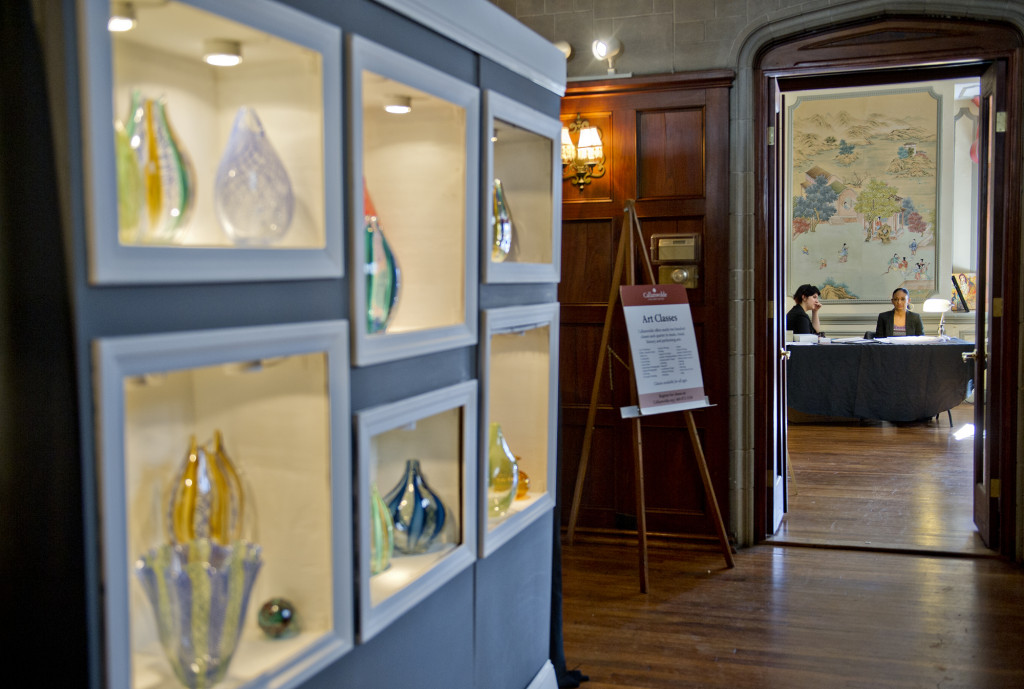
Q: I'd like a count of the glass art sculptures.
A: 12